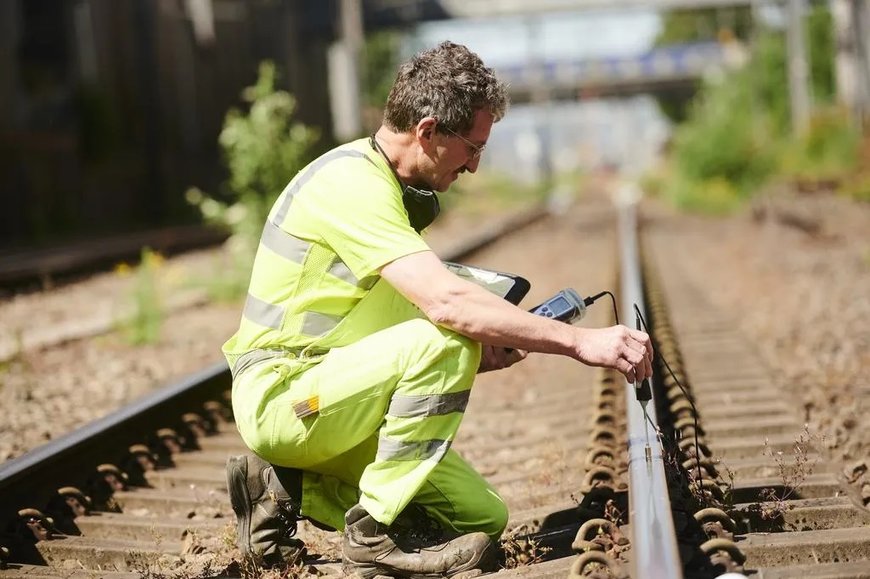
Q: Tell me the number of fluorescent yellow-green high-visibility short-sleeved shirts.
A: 1